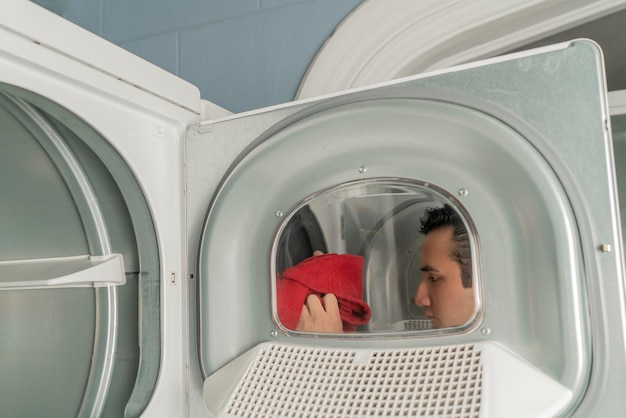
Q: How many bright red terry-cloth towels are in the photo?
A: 1